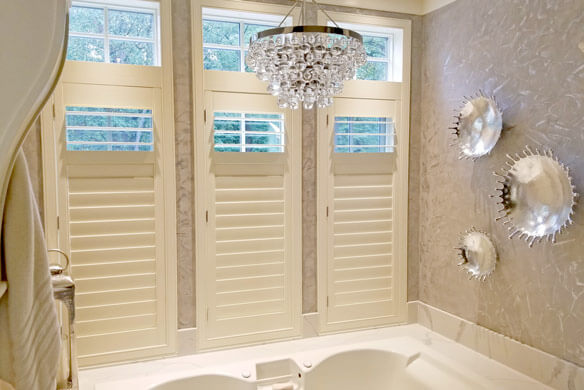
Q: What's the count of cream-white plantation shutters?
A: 3